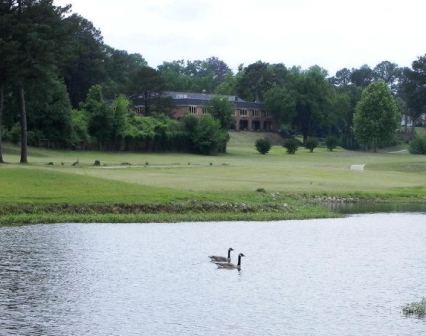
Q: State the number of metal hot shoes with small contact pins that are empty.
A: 0